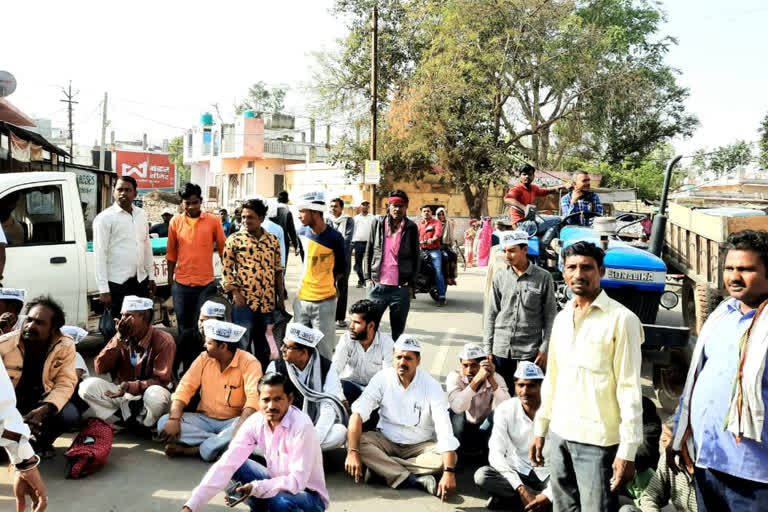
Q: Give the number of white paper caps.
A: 11